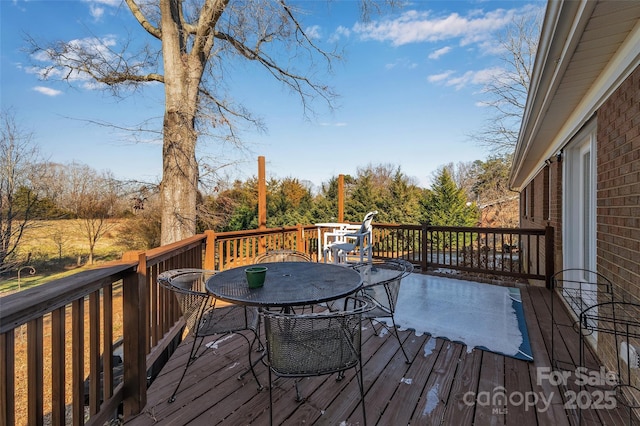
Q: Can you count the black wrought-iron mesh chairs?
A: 4